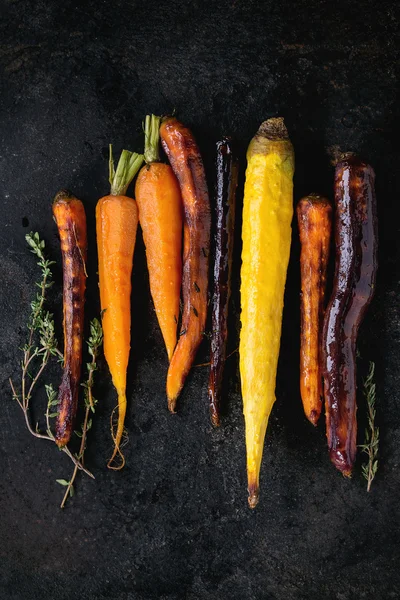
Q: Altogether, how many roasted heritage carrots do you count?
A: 8